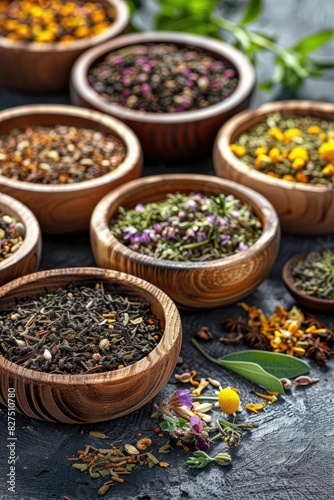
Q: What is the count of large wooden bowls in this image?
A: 7